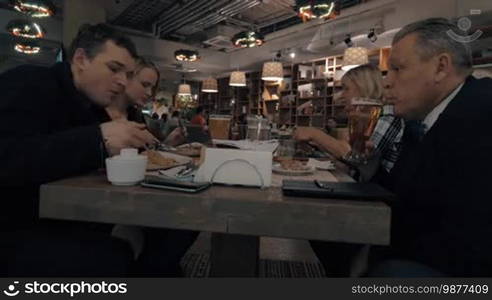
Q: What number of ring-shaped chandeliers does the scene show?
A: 6